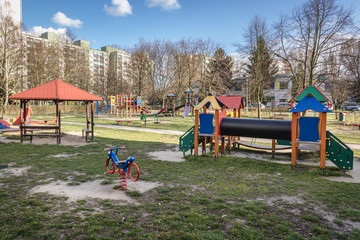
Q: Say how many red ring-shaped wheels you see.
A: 2